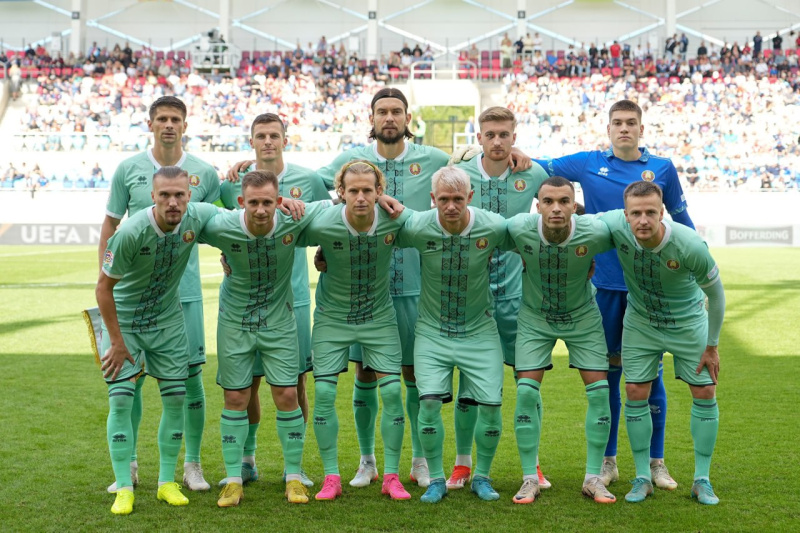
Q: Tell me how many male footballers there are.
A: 11